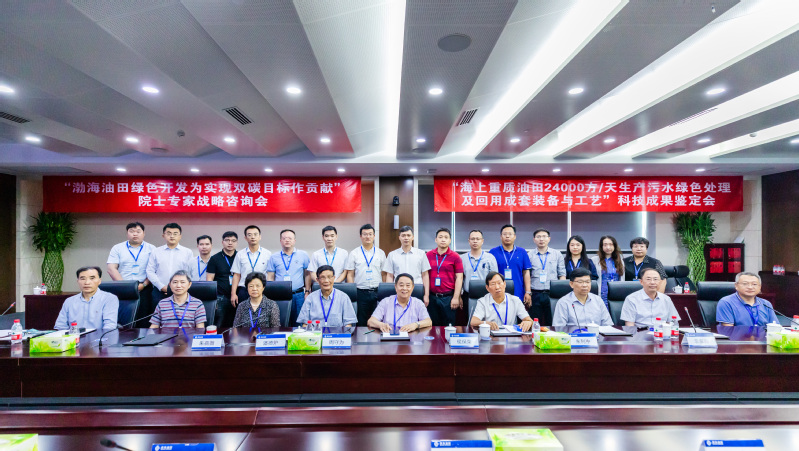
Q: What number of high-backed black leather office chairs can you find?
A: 11